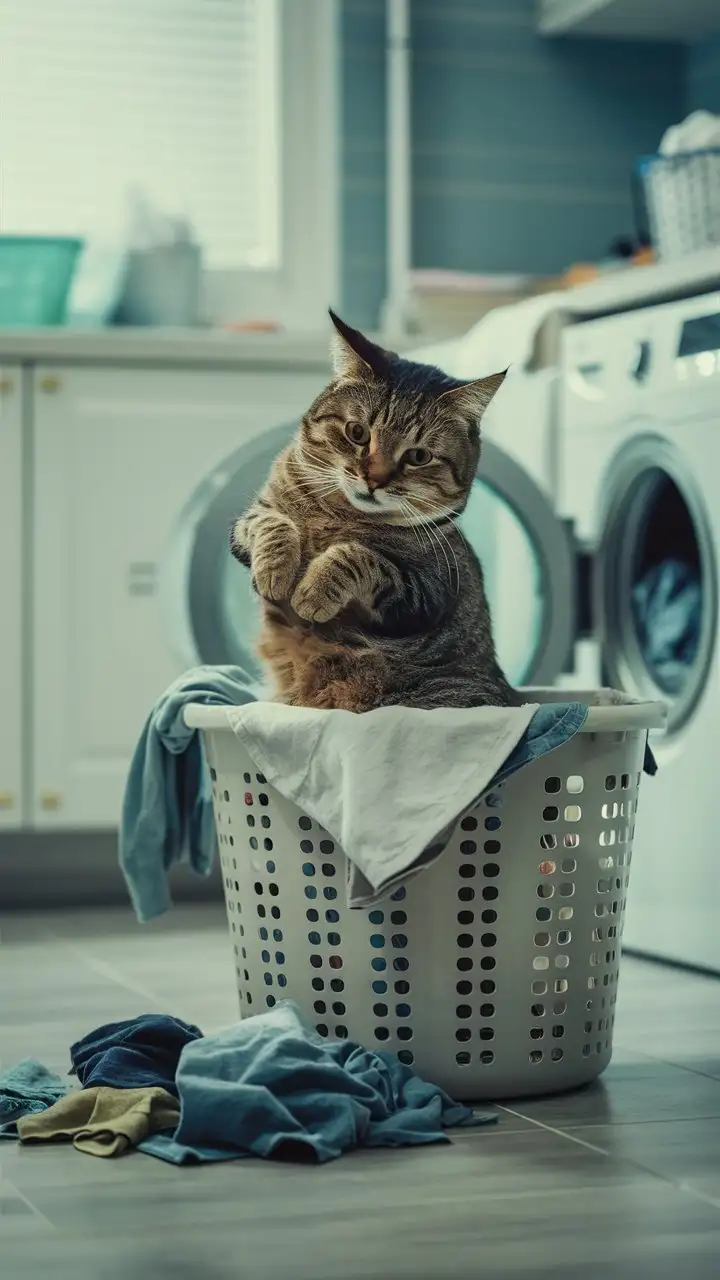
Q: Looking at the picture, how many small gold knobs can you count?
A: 4